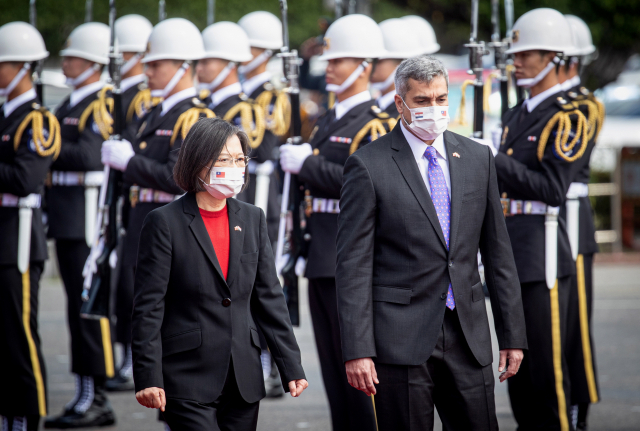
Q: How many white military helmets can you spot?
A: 11